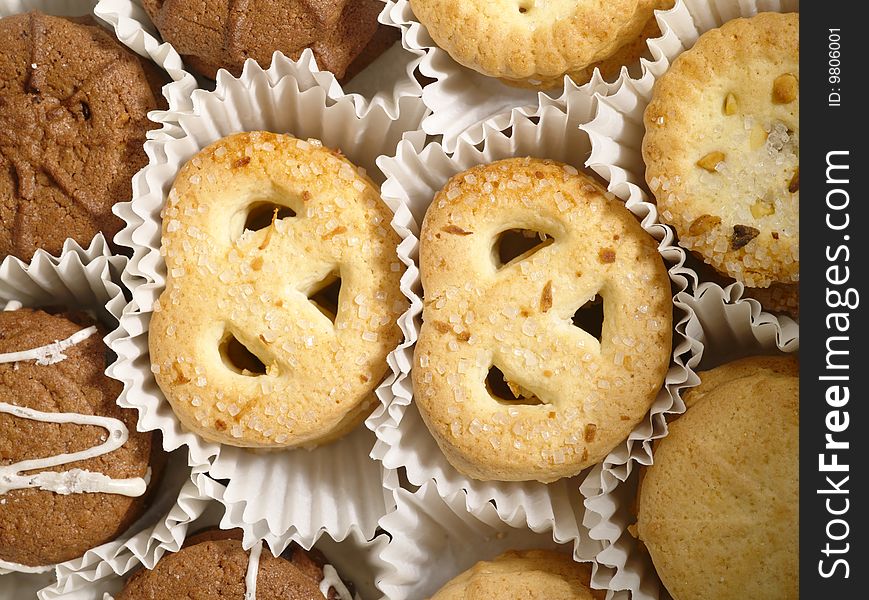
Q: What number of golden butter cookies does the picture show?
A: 6